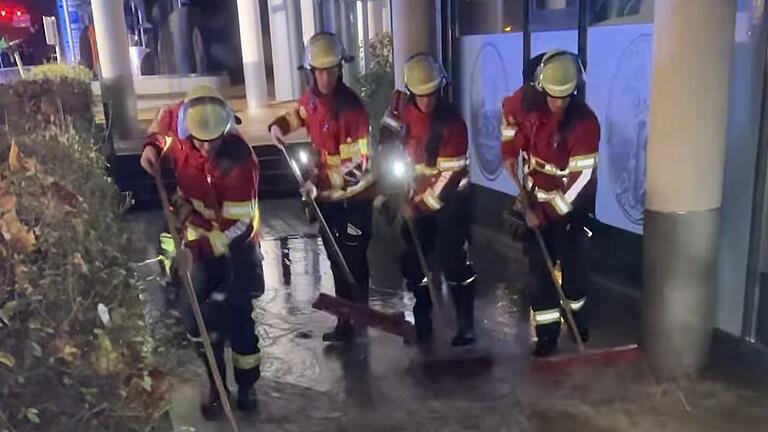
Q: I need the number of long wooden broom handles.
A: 4